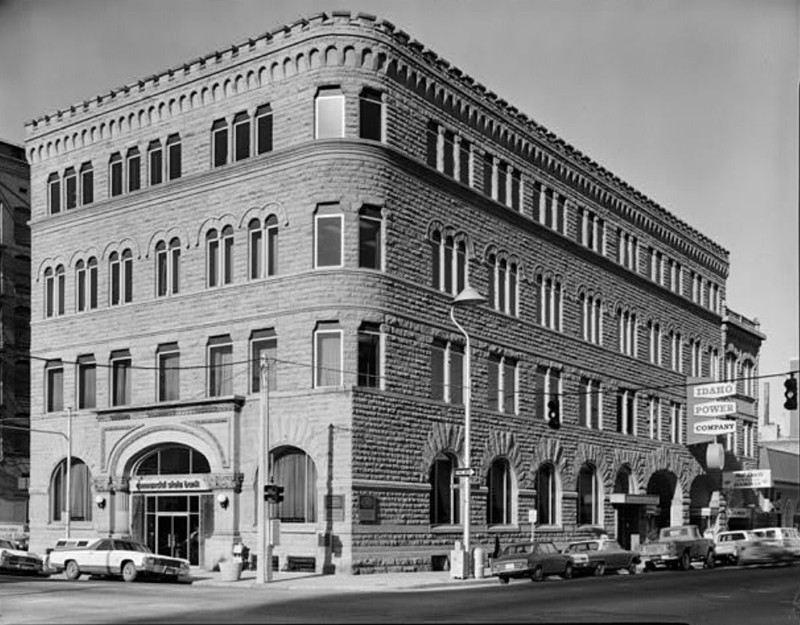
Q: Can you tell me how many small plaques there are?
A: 2